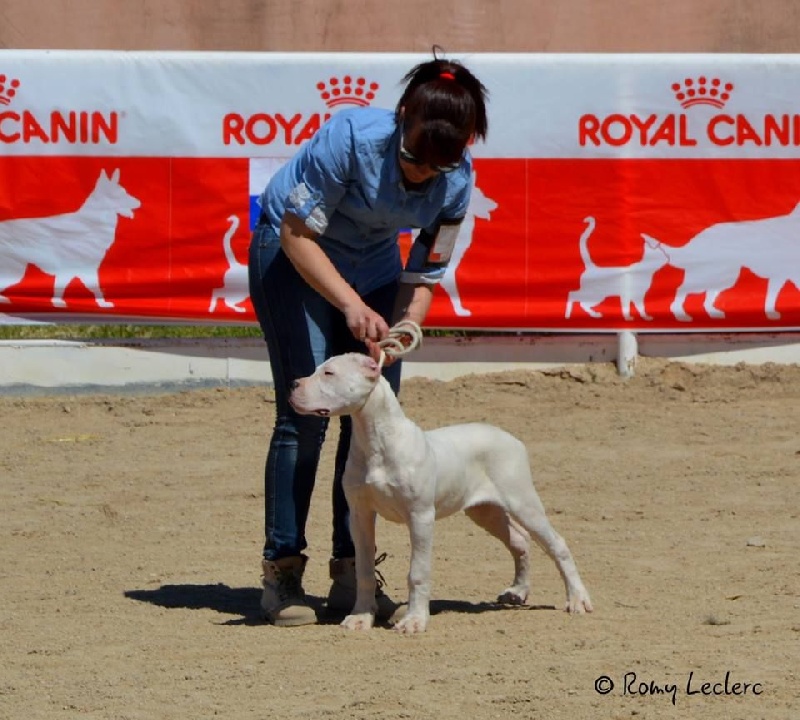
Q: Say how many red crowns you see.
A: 3